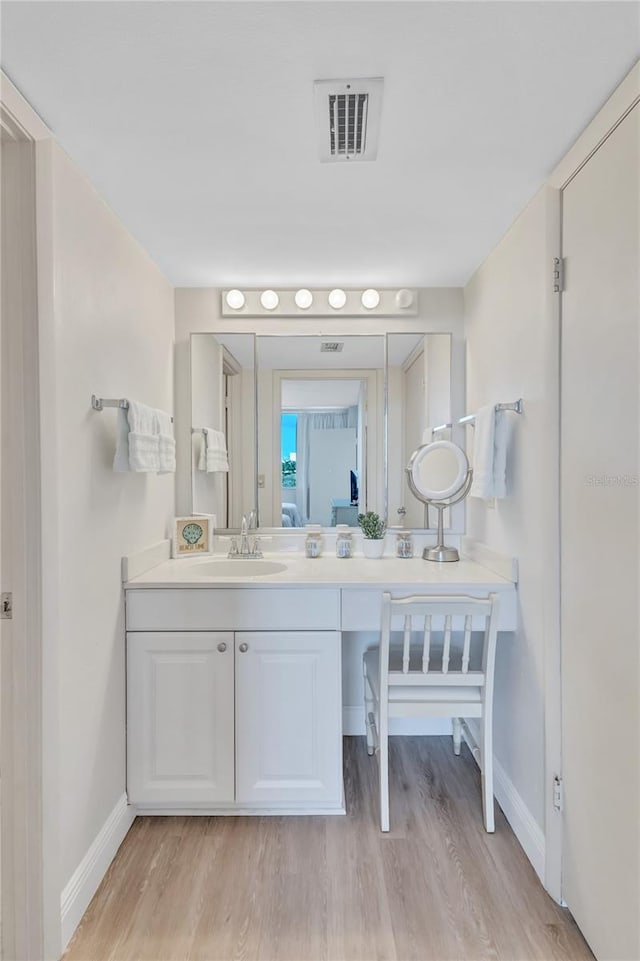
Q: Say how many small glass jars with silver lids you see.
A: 3